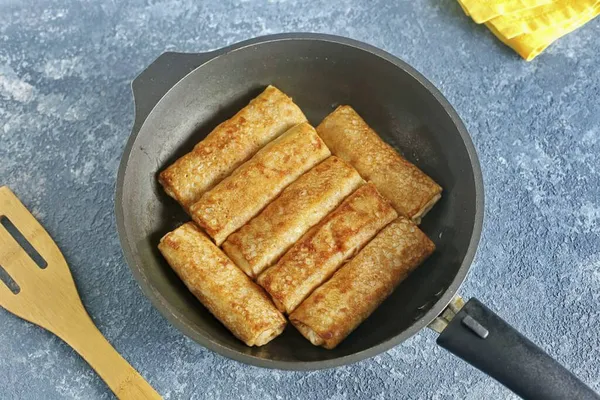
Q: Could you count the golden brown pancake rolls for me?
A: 7